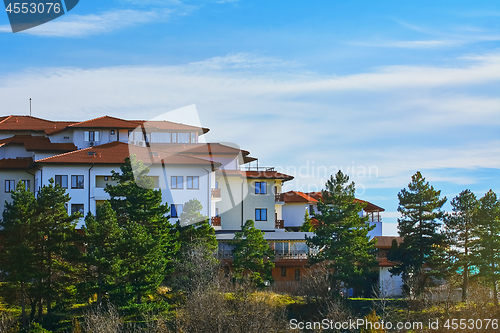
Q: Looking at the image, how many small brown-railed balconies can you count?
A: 4